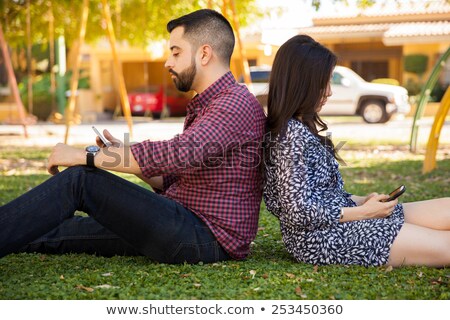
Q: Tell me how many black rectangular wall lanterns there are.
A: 0